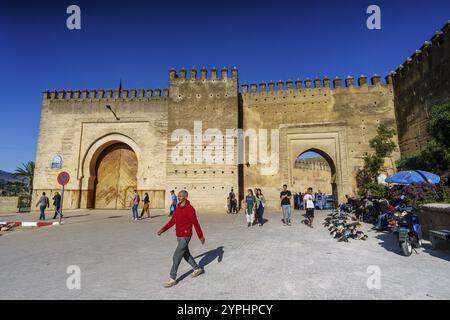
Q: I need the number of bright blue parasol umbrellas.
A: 1